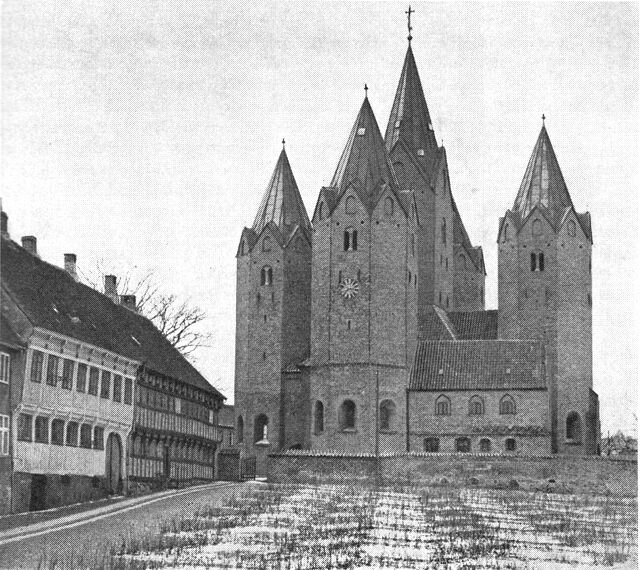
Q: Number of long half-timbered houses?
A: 2